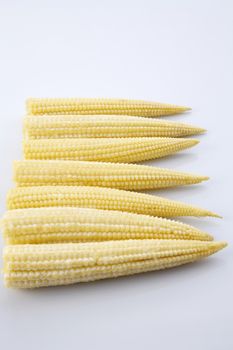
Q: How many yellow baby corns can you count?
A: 7